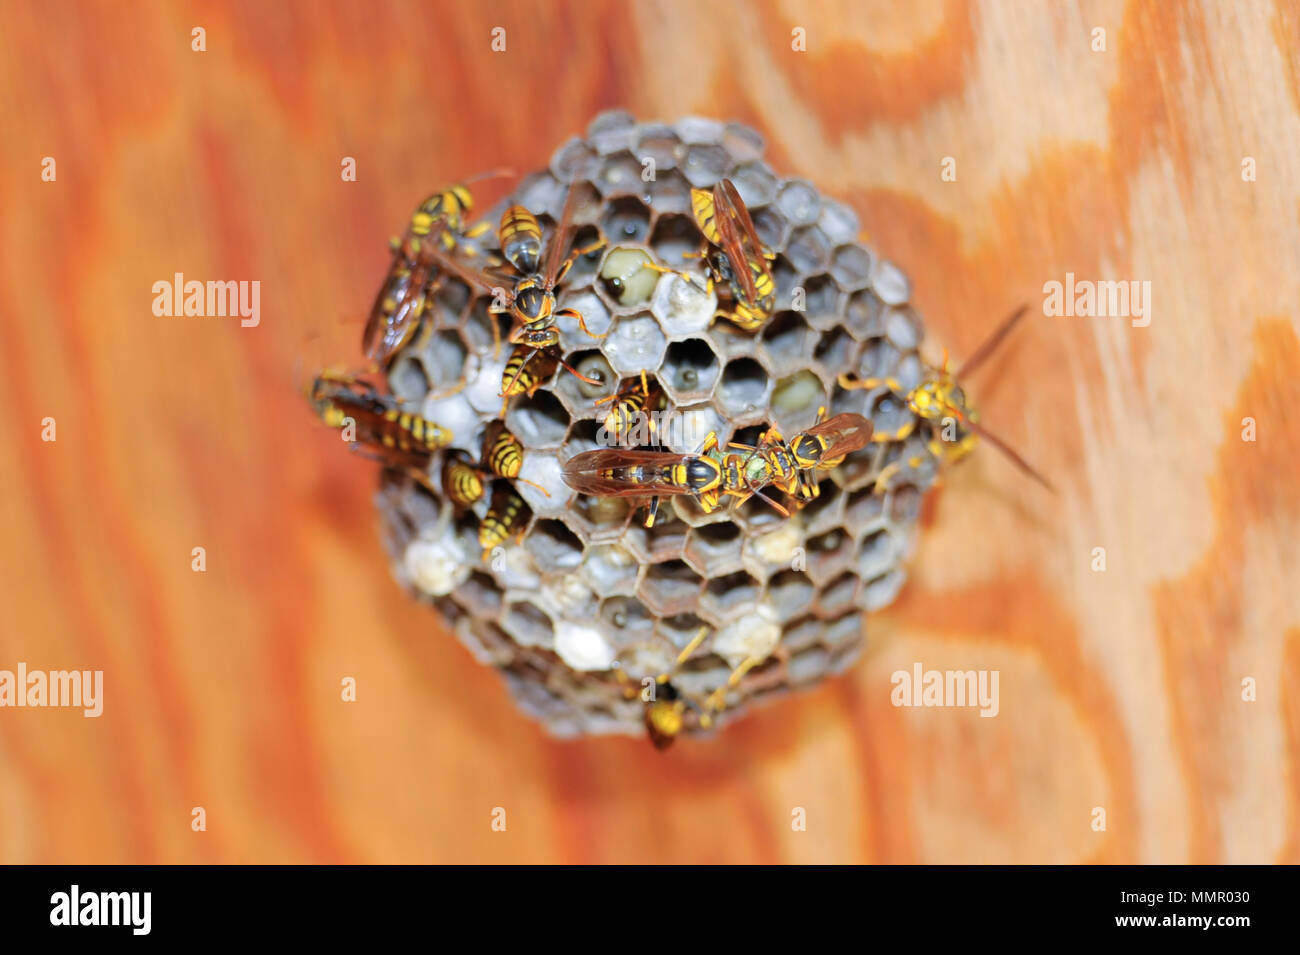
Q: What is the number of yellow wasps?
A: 13